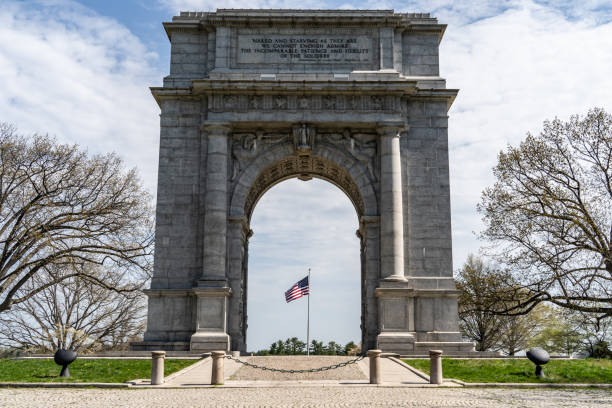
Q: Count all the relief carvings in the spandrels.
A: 2